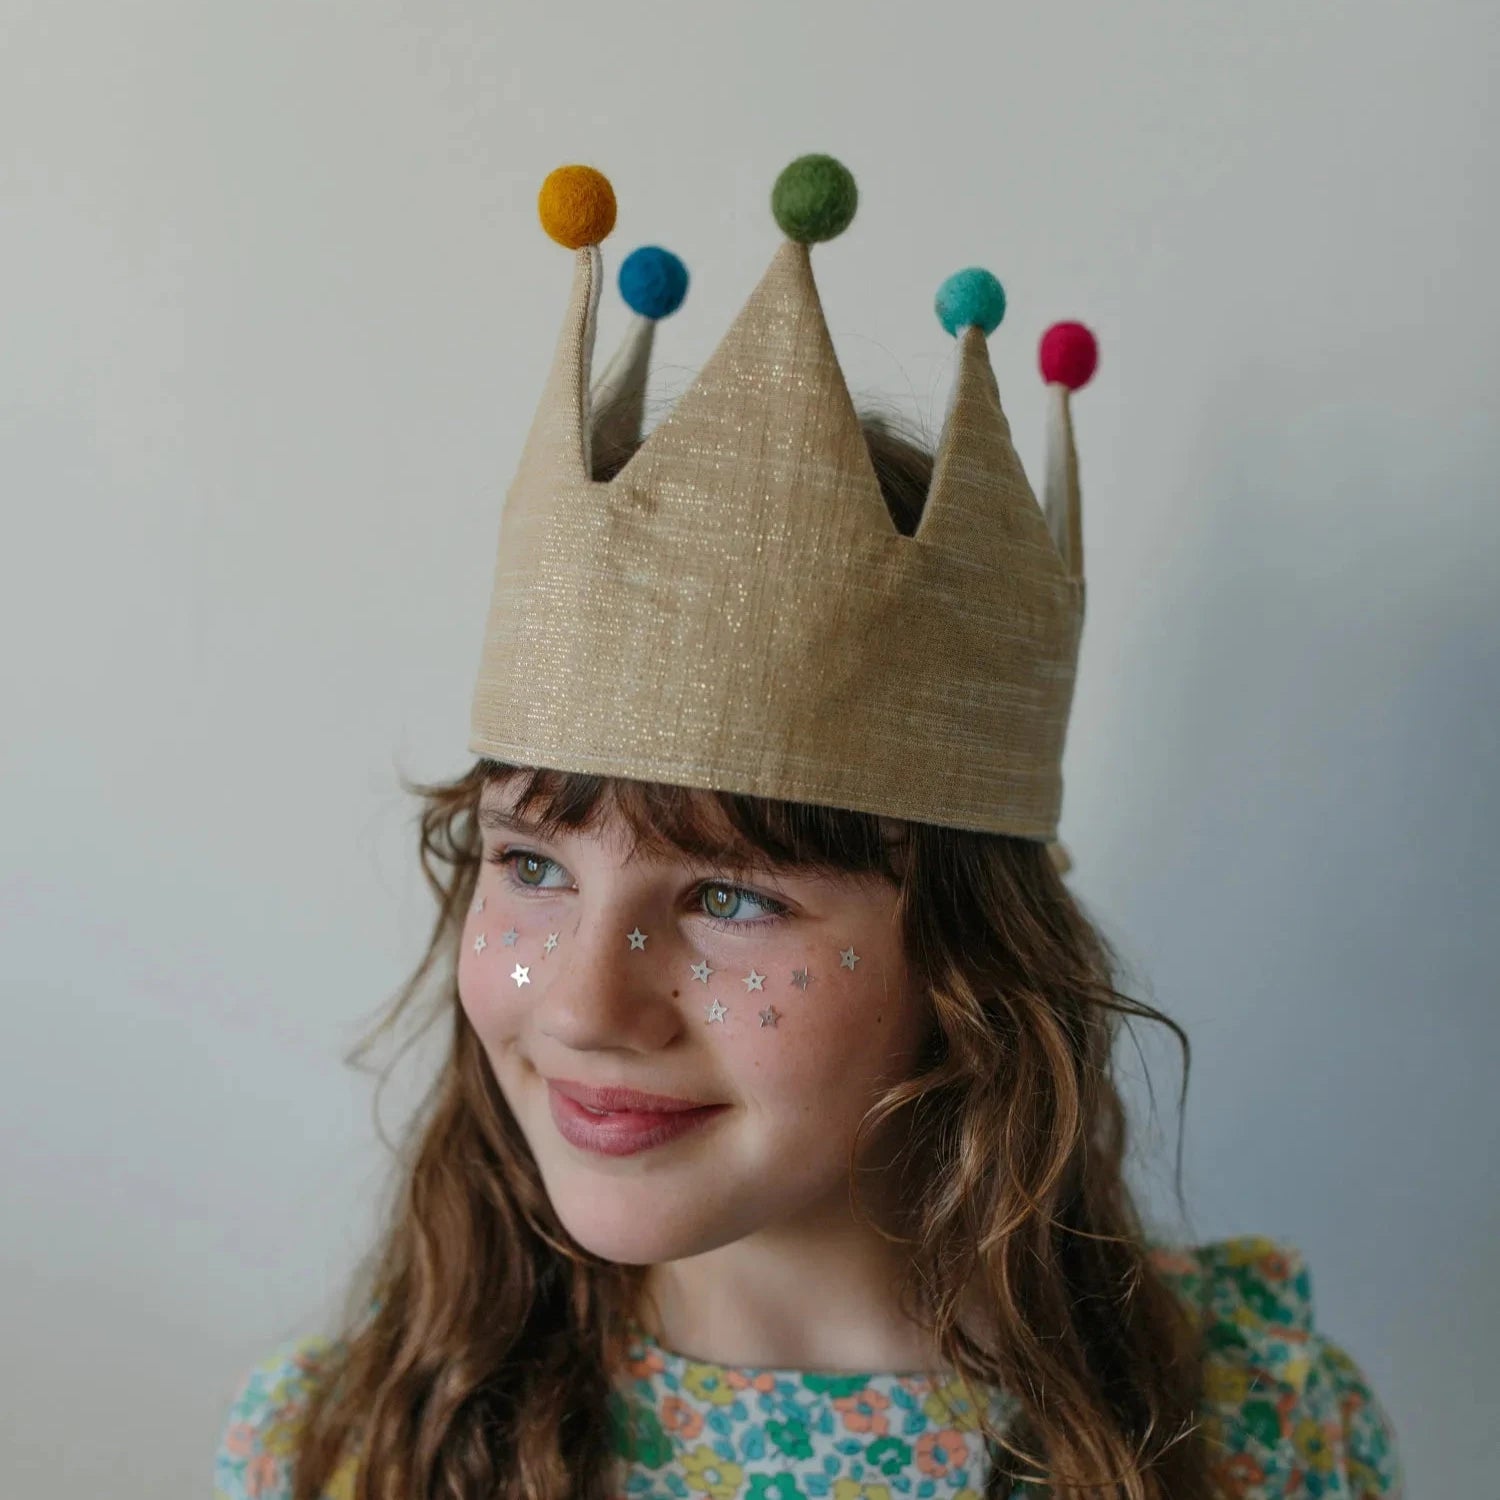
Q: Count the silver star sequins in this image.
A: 12